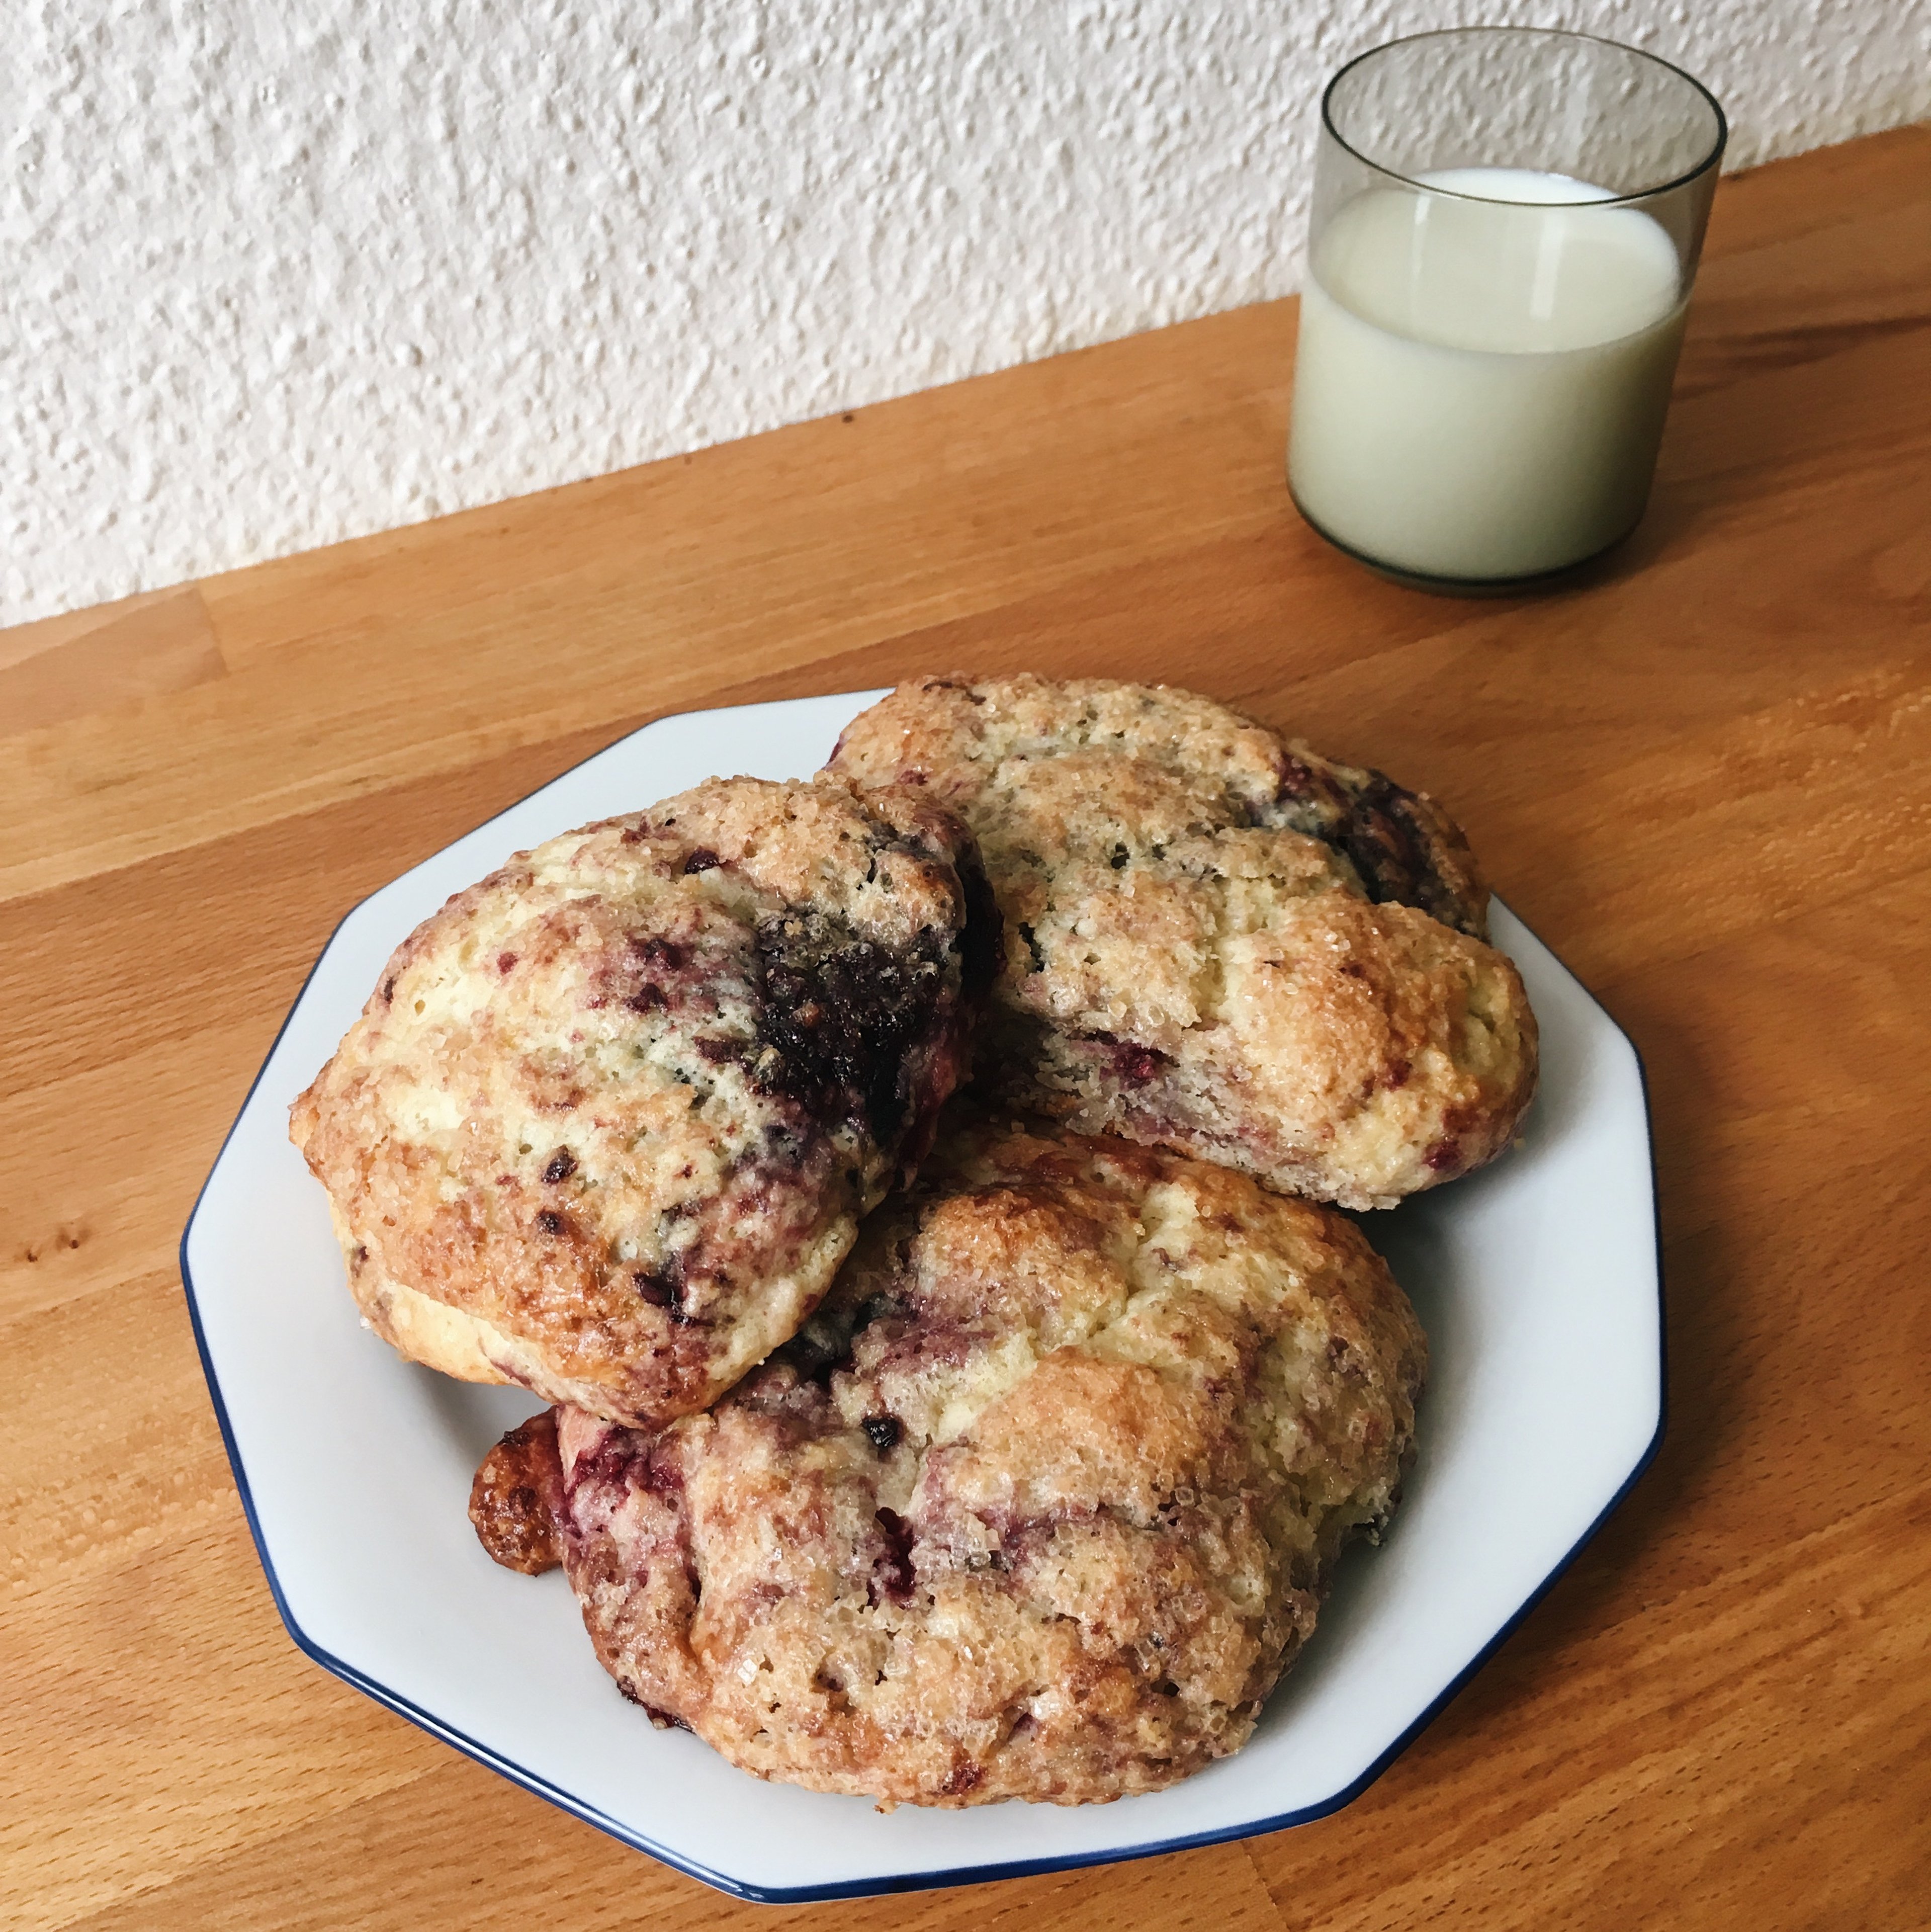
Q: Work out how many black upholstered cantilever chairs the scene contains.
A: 0